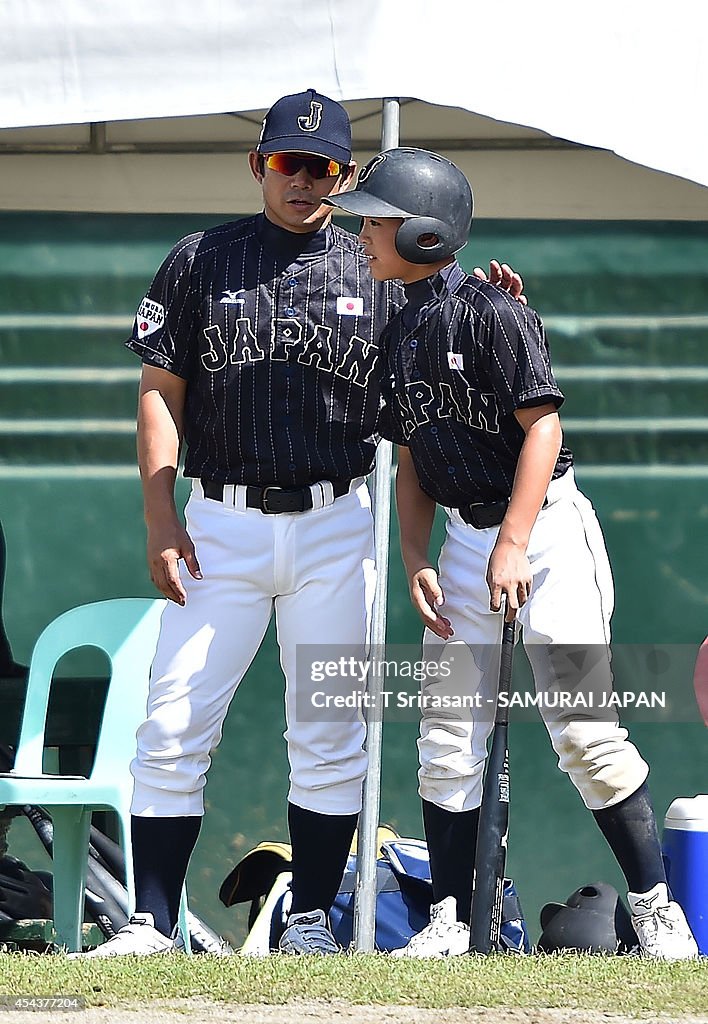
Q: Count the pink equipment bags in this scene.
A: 0